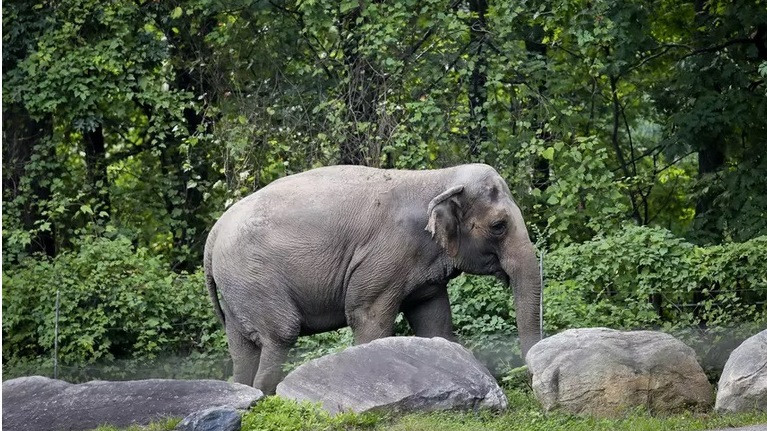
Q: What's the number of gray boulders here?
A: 5